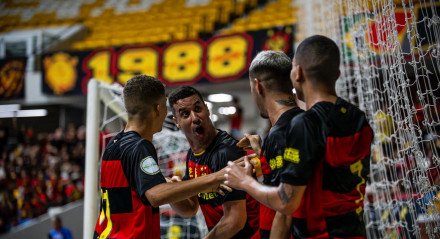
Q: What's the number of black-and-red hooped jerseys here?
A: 4